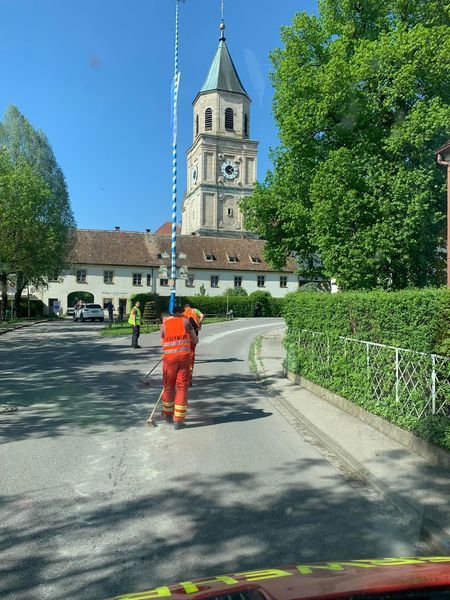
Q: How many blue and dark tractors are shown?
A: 0